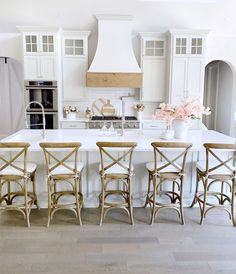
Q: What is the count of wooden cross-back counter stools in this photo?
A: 5